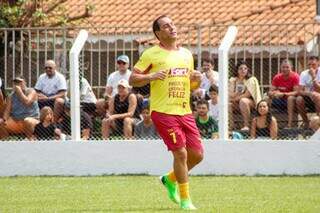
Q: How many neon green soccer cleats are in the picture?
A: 2